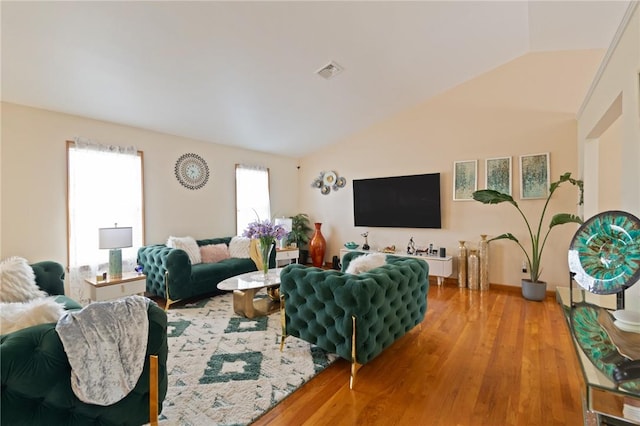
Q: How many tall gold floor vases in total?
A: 3